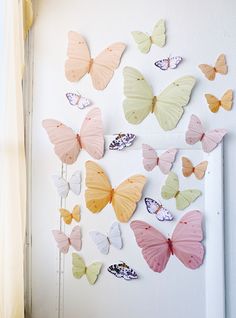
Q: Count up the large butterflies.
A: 5